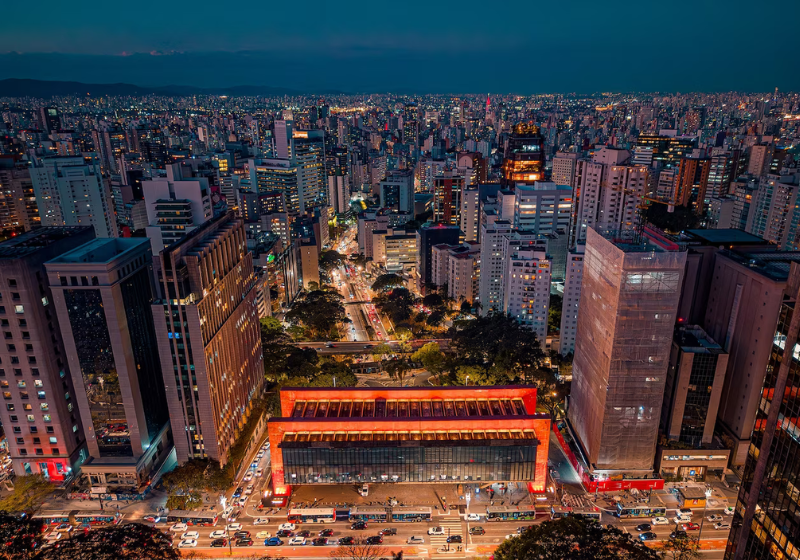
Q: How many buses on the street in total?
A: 7